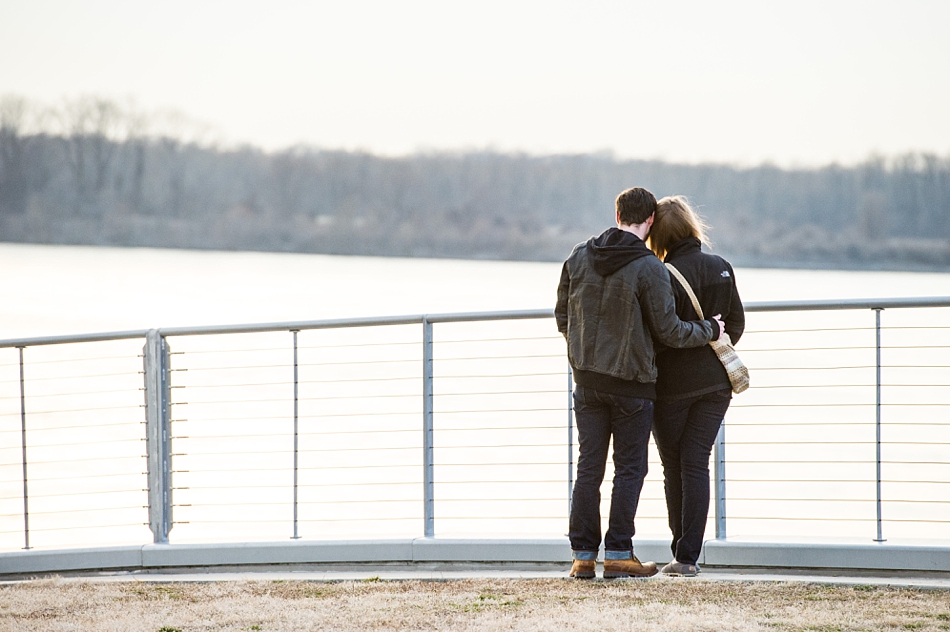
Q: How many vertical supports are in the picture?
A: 7